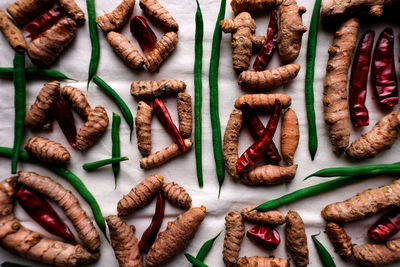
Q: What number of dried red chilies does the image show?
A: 13